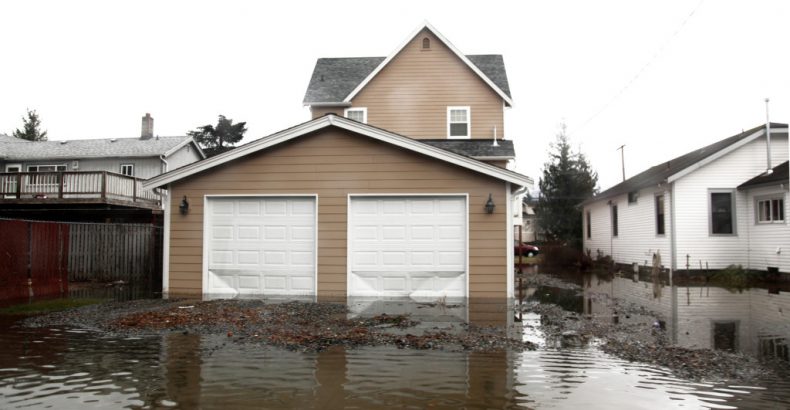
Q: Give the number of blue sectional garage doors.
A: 0